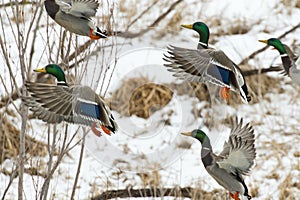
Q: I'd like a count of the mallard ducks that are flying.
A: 5